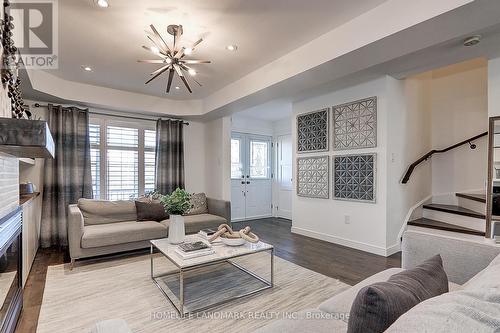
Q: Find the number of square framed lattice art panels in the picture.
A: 4